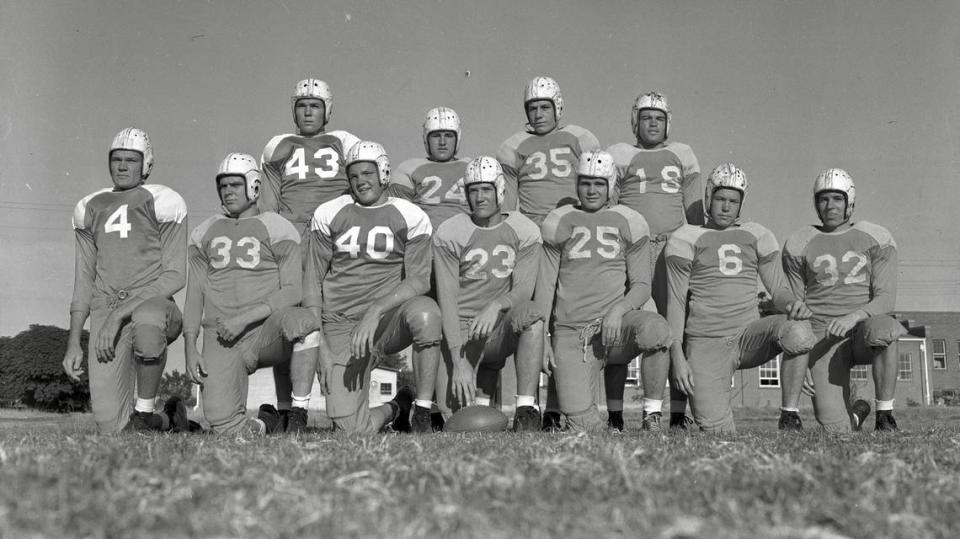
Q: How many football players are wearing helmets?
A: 11